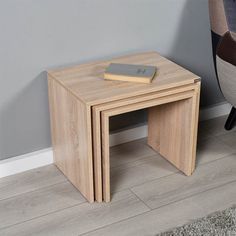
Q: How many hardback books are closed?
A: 1